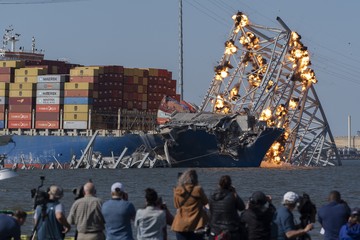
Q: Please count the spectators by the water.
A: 11